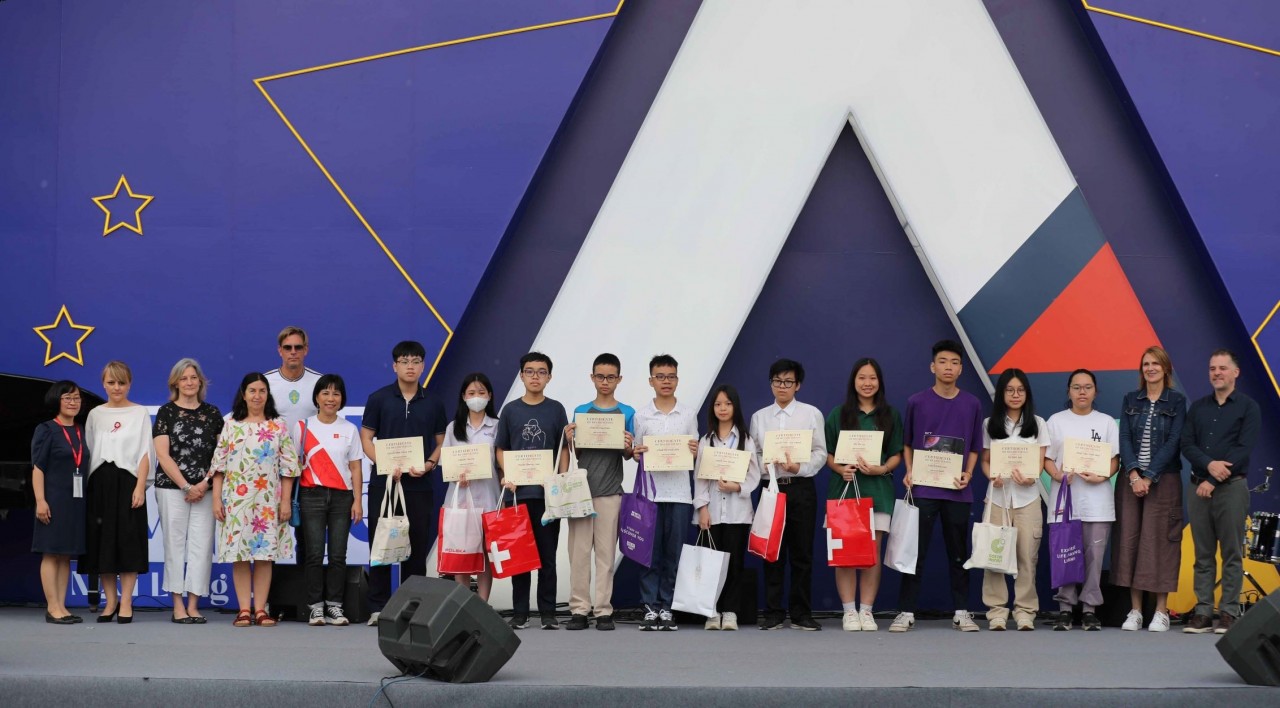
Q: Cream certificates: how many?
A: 11